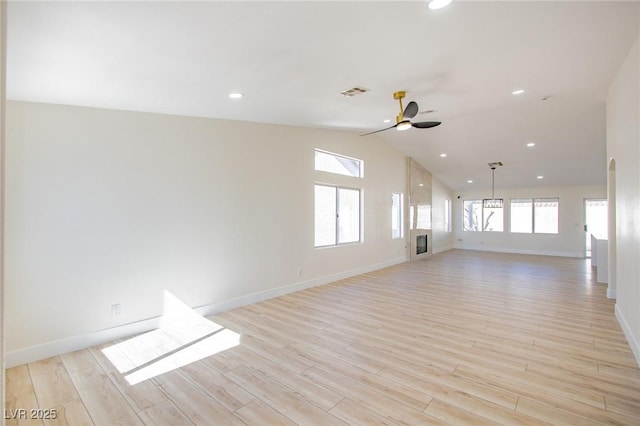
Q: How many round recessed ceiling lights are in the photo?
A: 8